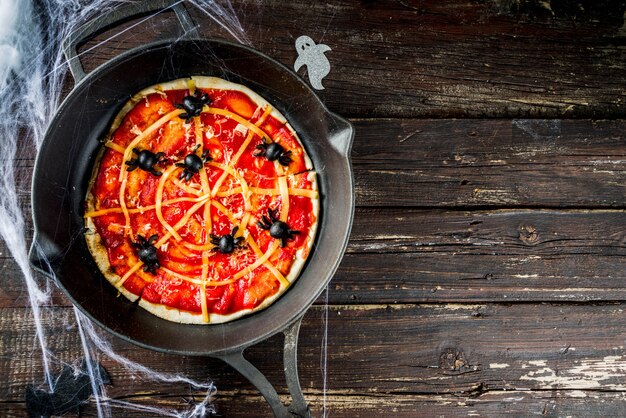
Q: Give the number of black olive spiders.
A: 7